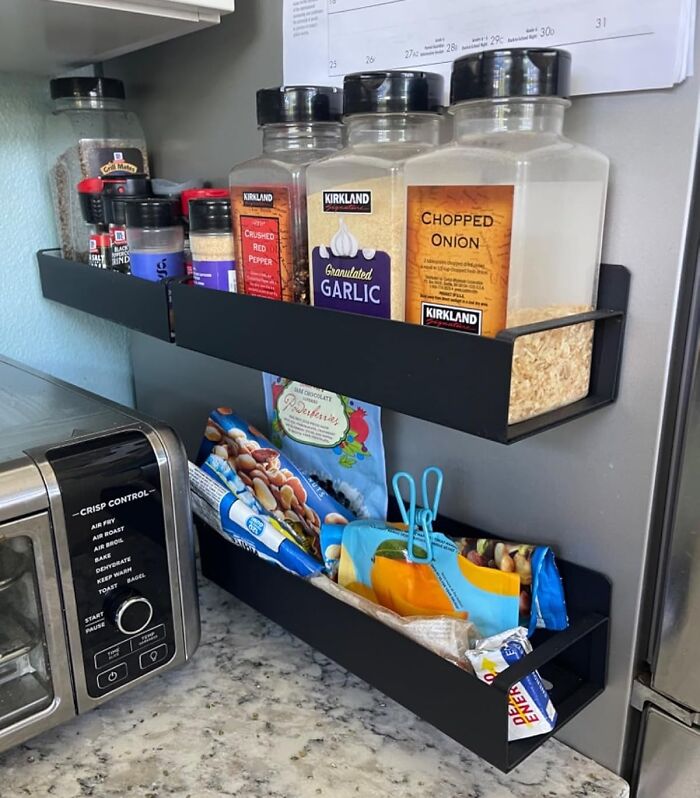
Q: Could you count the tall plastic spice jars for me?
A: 4